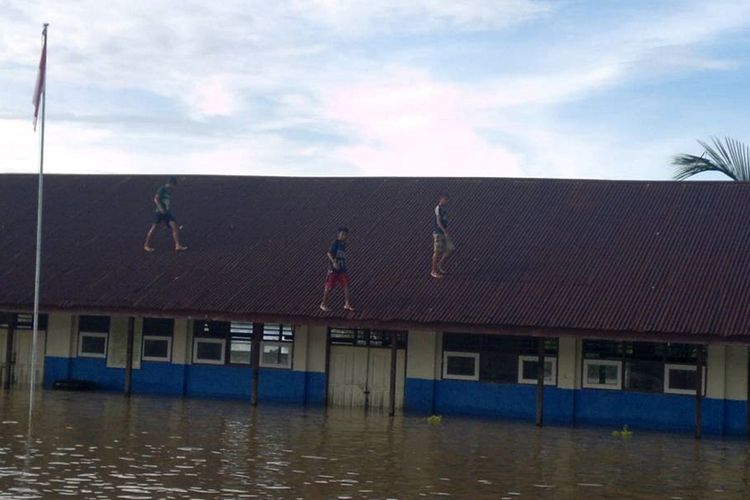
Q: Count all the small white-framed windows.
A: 8